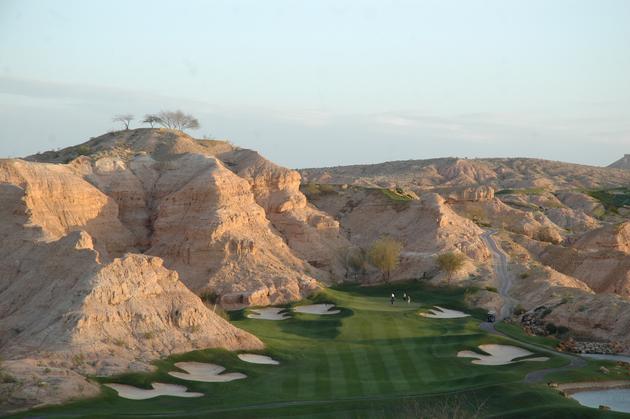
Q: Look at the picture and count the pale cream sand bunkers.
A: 7